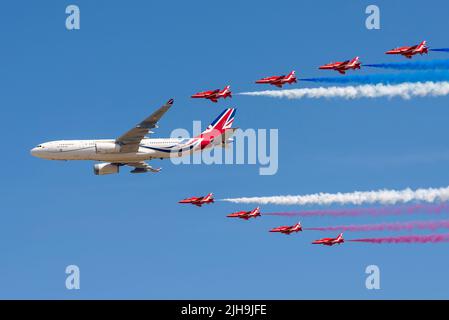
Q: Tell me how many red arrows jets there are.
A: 8